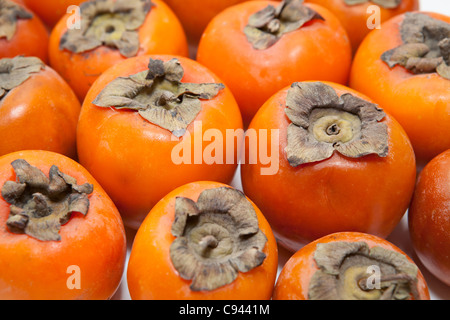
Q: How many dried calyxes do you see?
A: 11